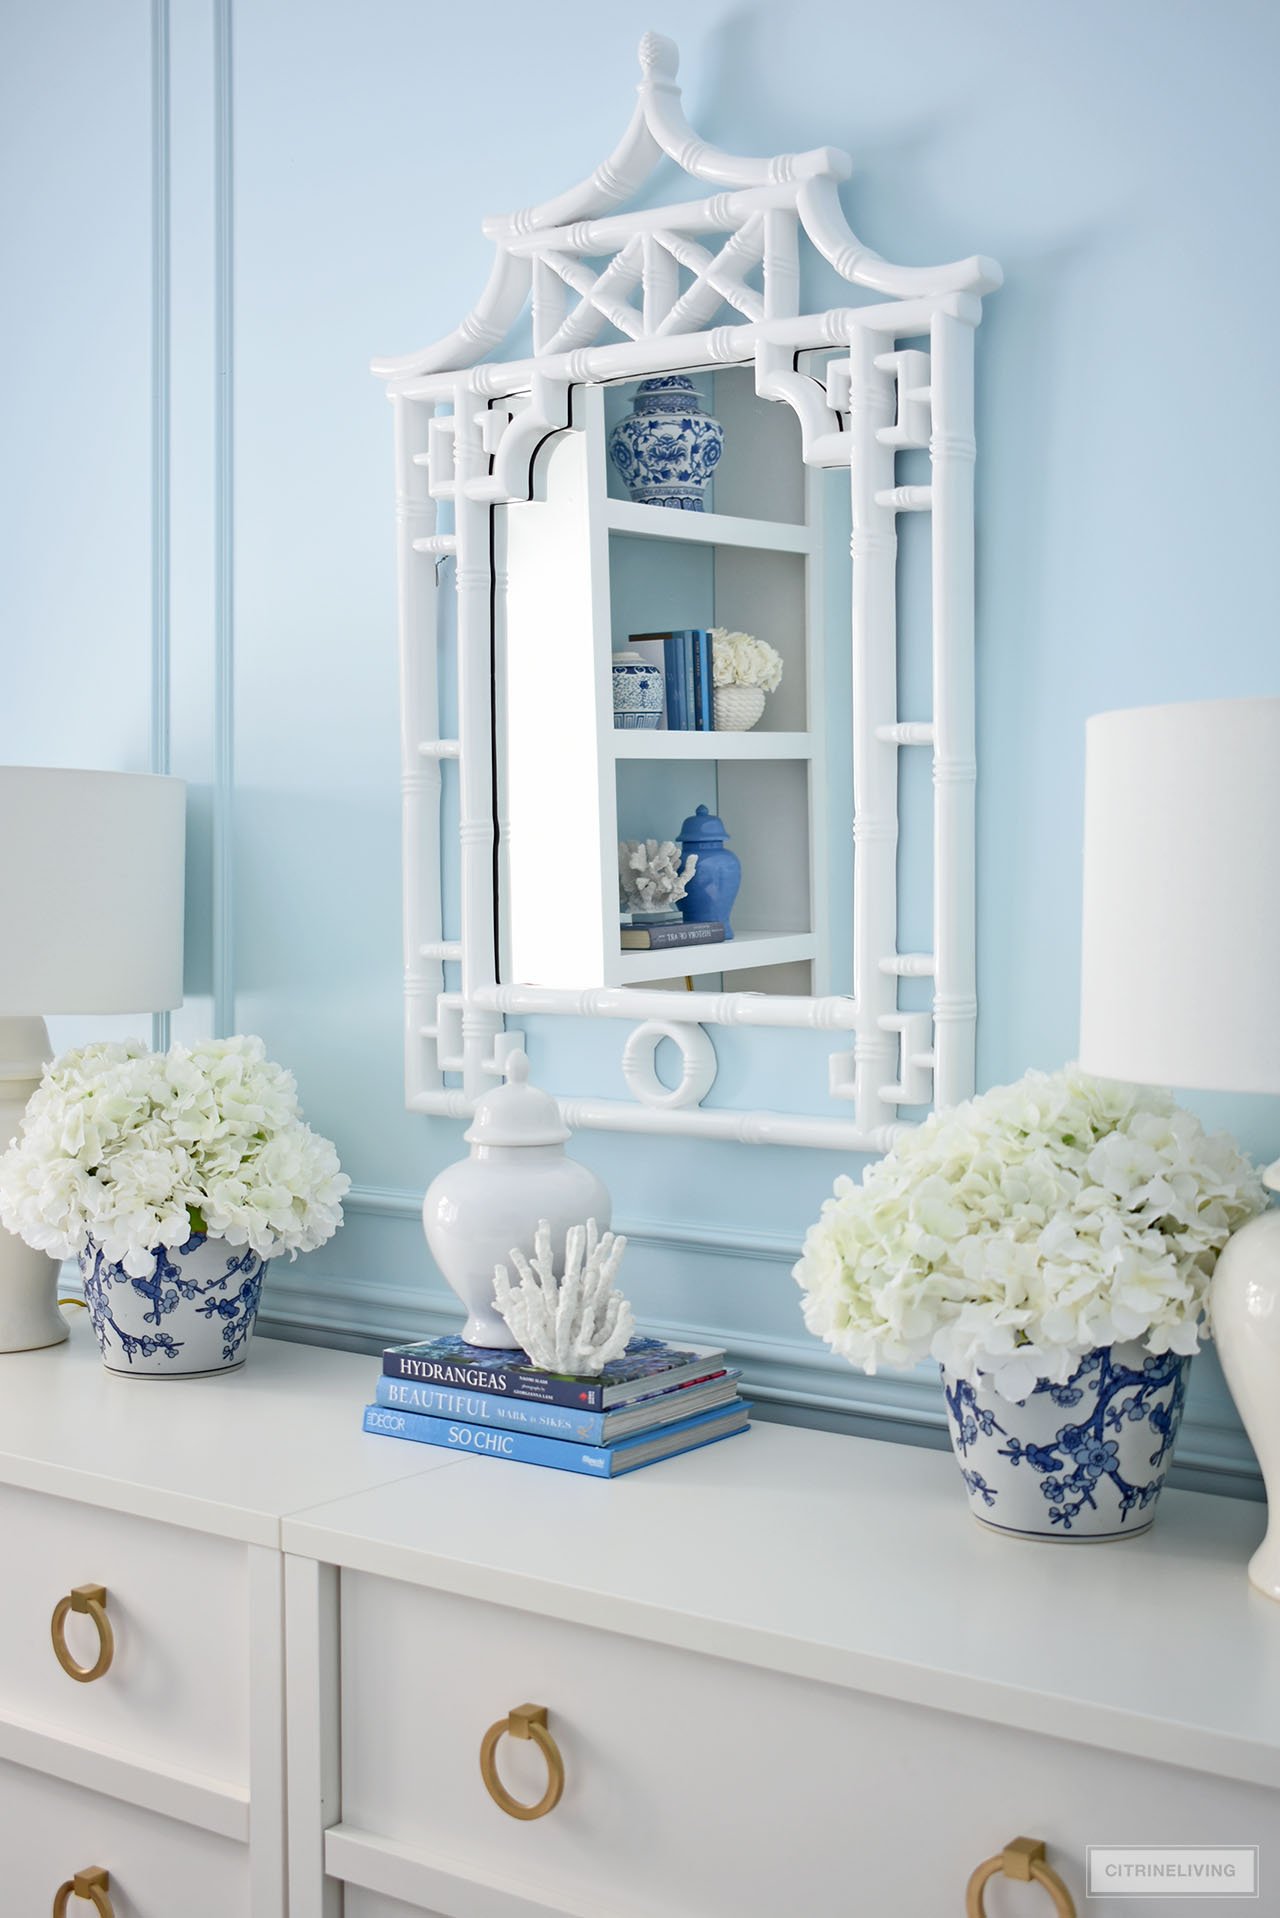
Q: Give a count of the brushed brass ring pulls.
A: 4